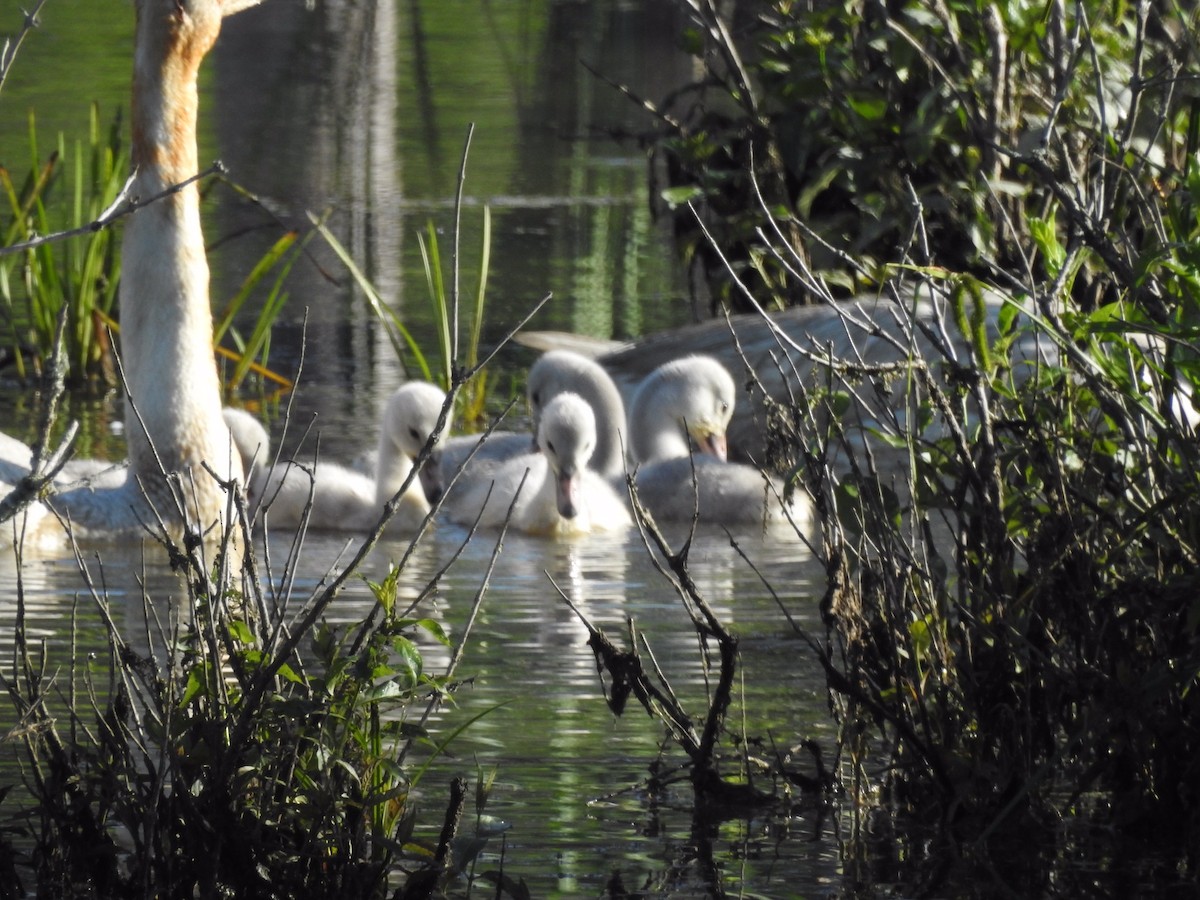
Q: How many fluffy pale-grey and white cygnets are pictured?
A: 5